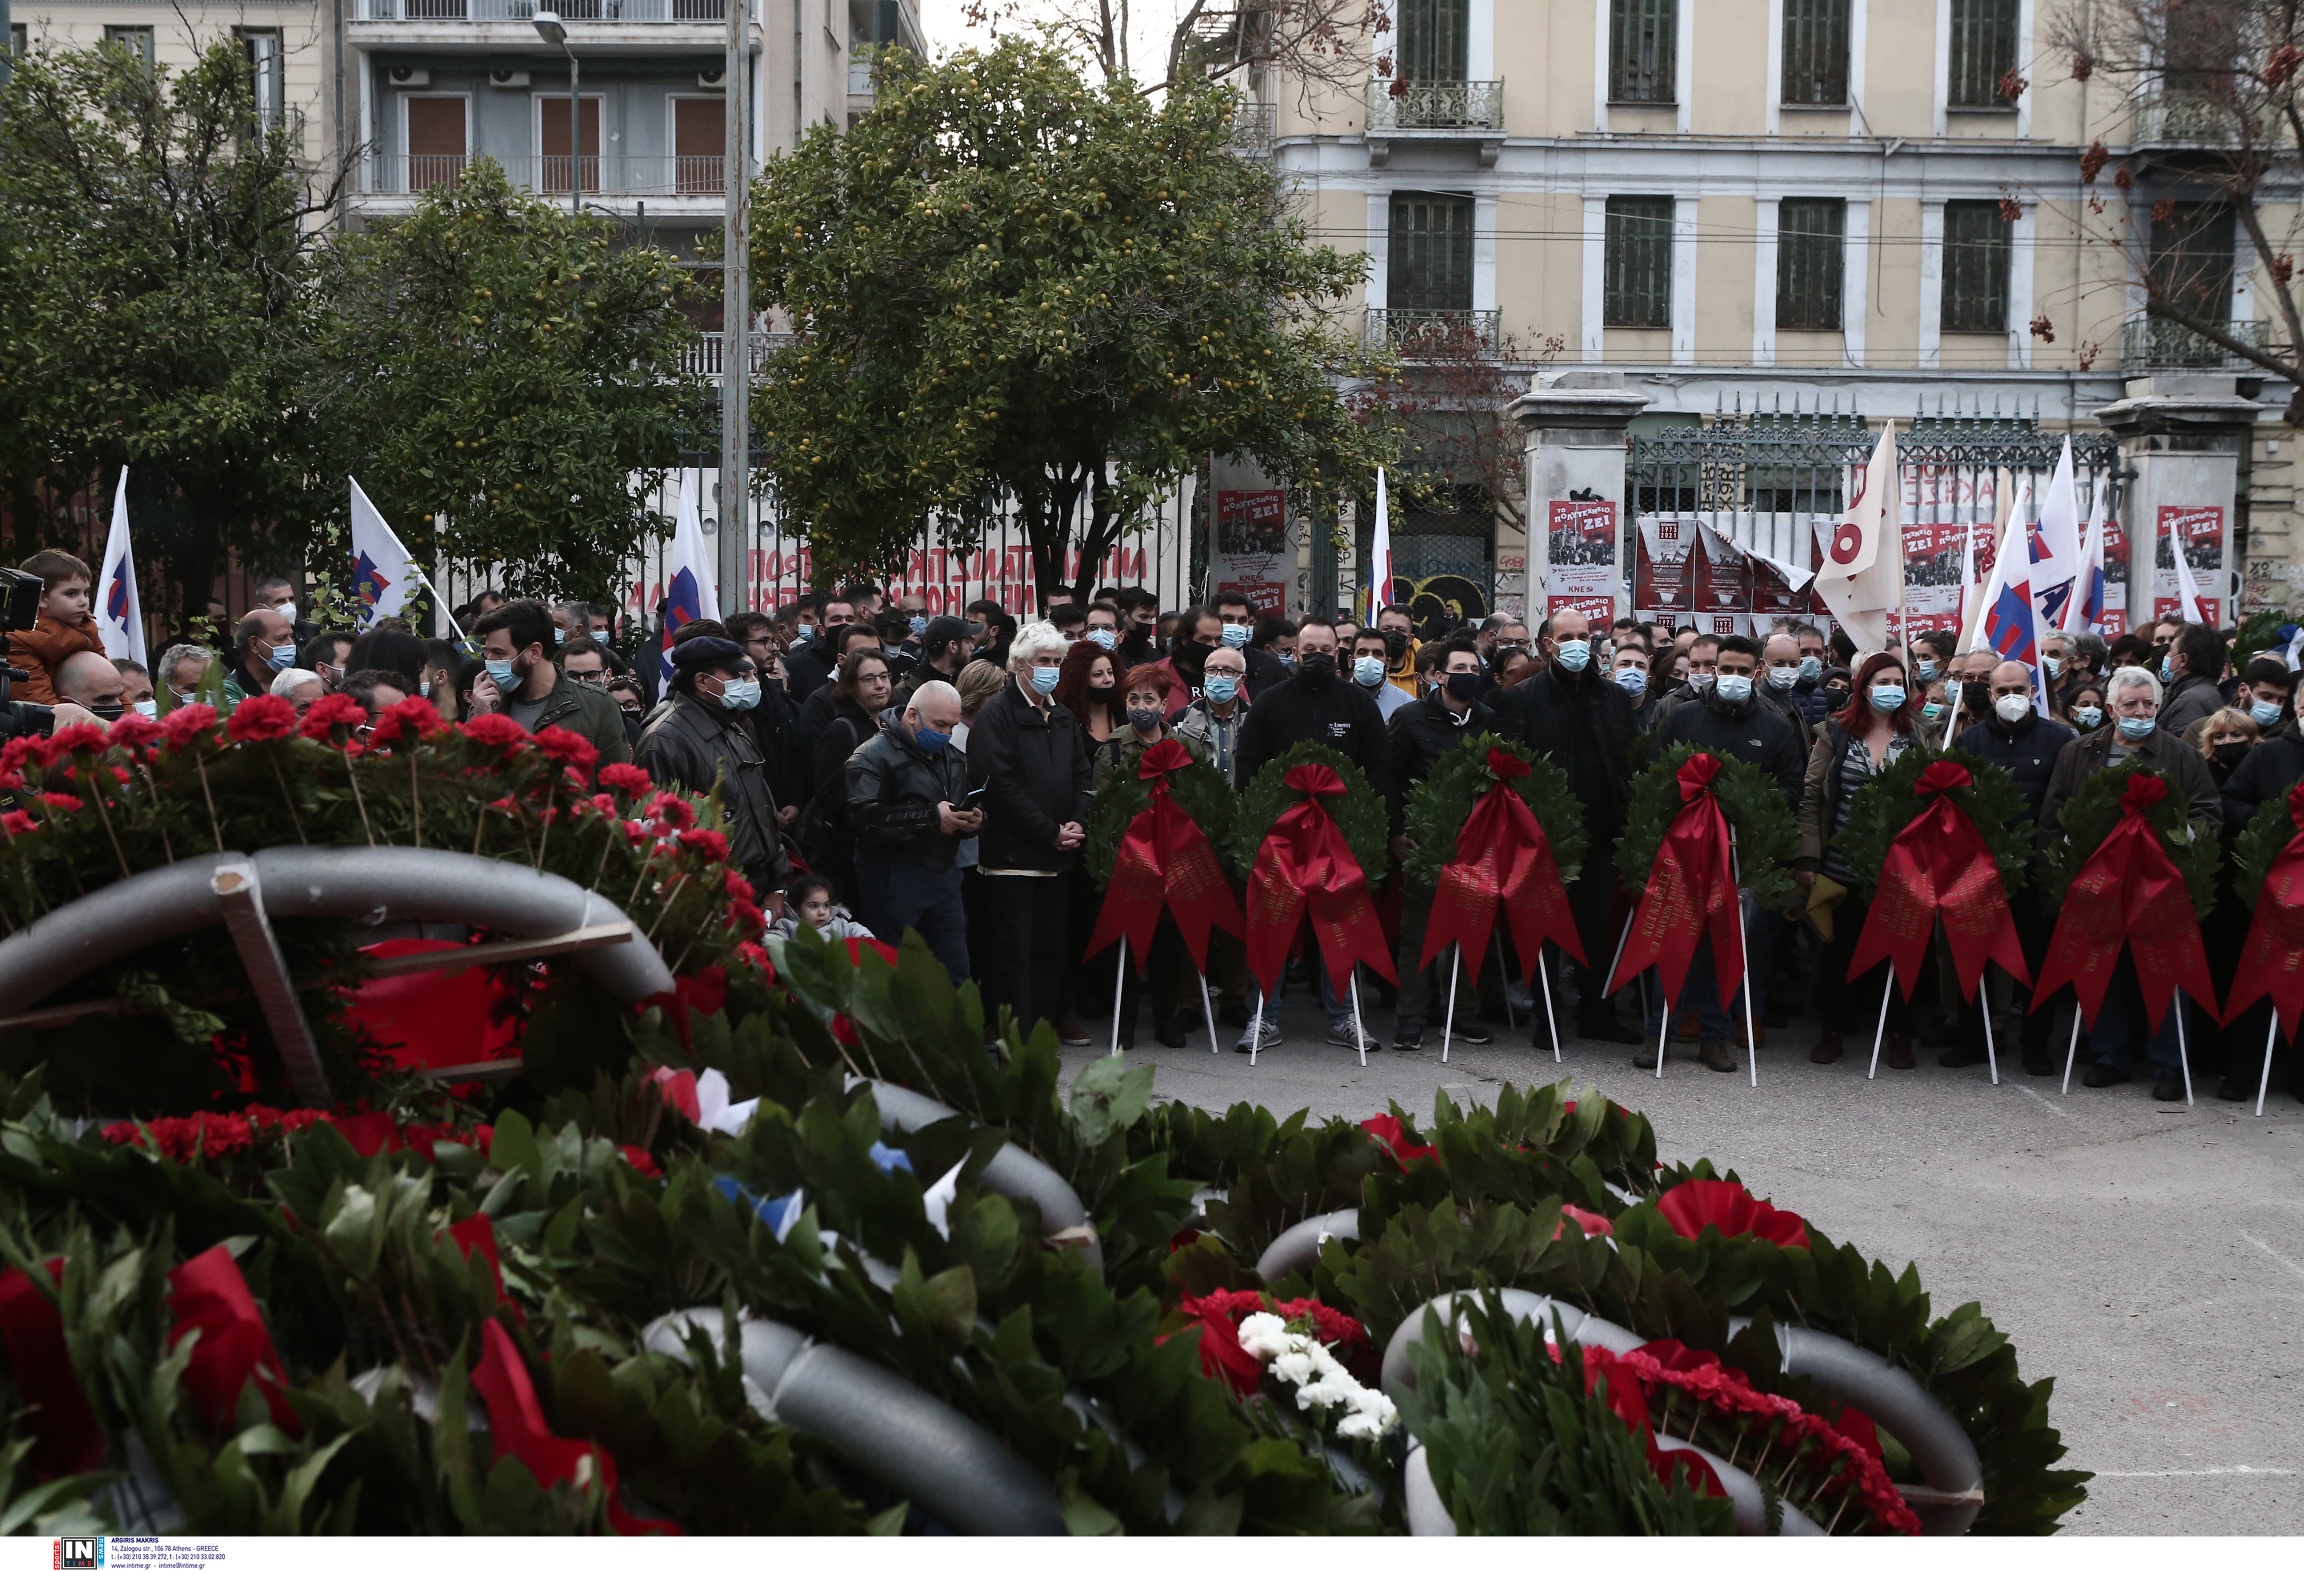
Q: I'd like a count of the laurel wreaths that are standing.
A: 7